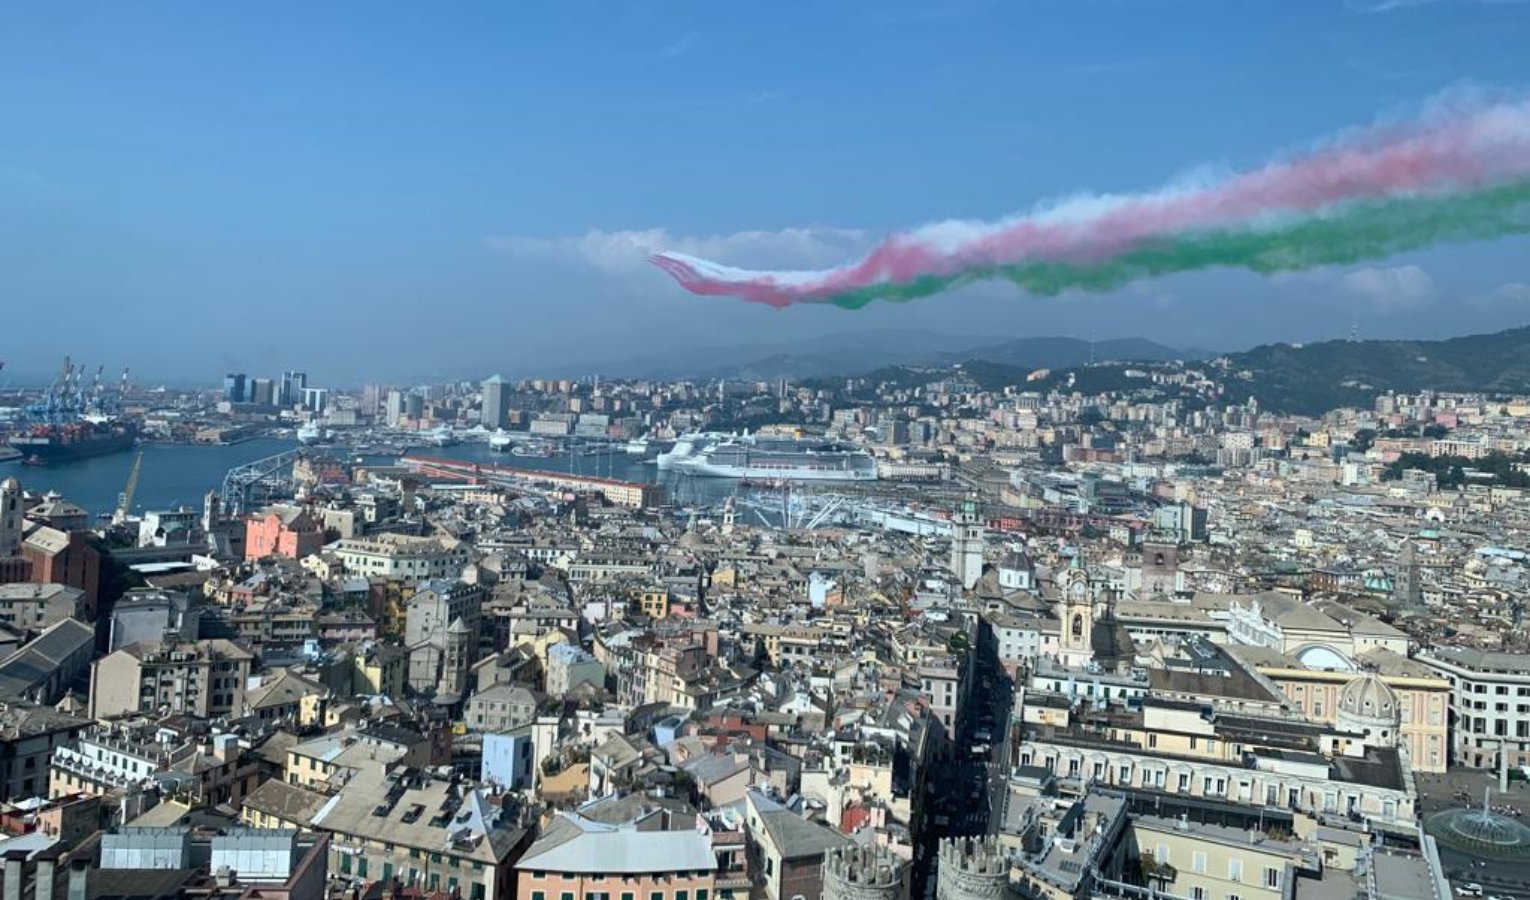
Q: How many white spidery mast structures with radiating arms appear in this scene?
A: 1